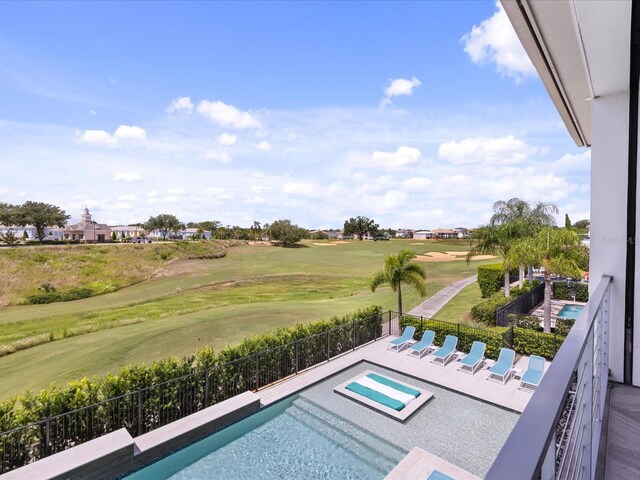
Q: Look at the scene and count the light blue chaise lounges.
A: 6